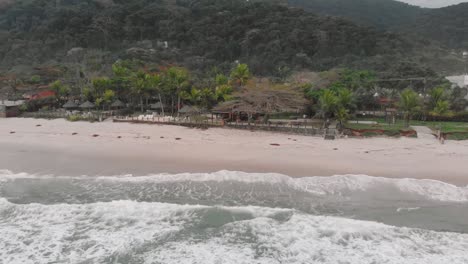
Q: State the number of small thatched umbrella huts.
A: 5